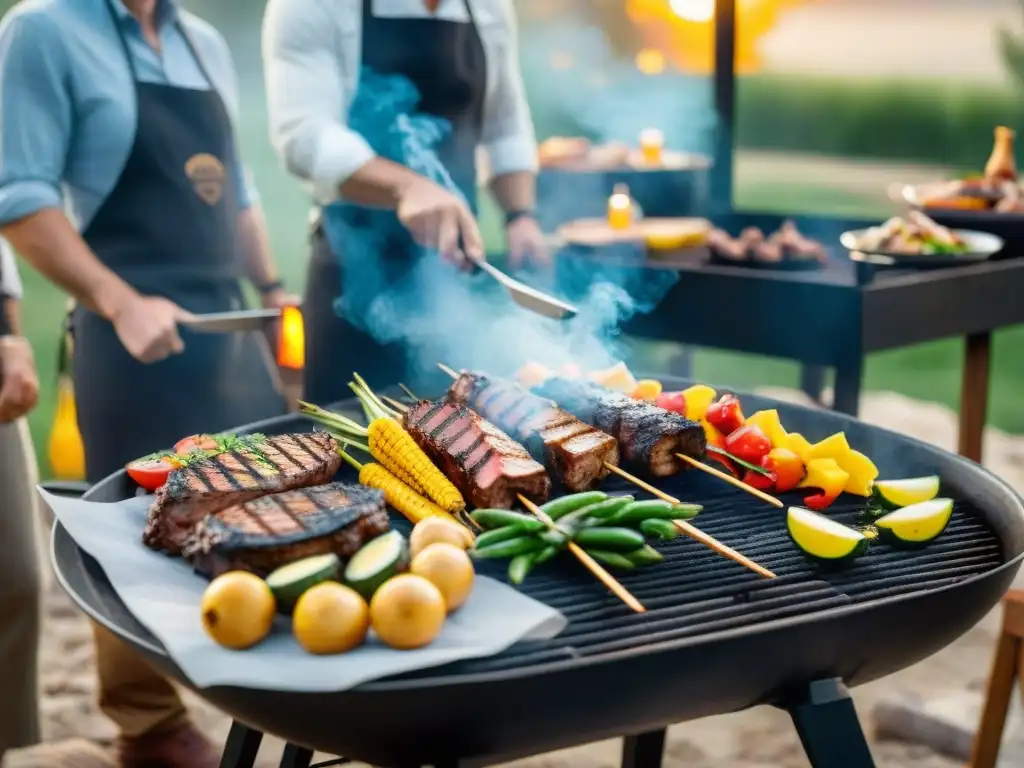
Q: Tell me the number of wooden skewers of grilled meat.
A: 3